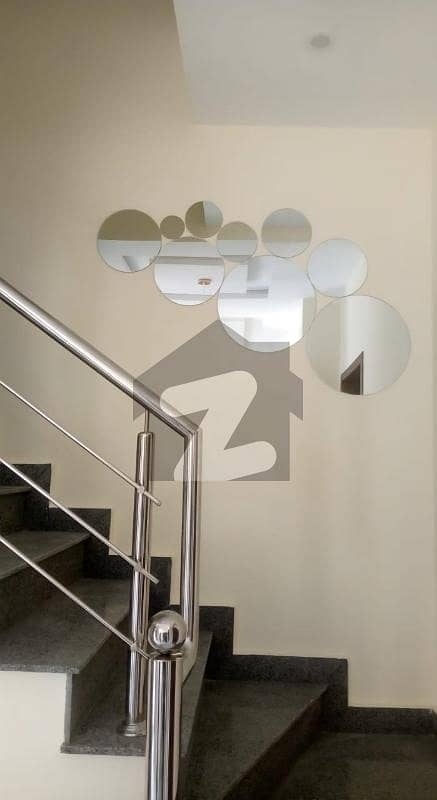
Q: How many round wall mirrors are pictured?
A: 9